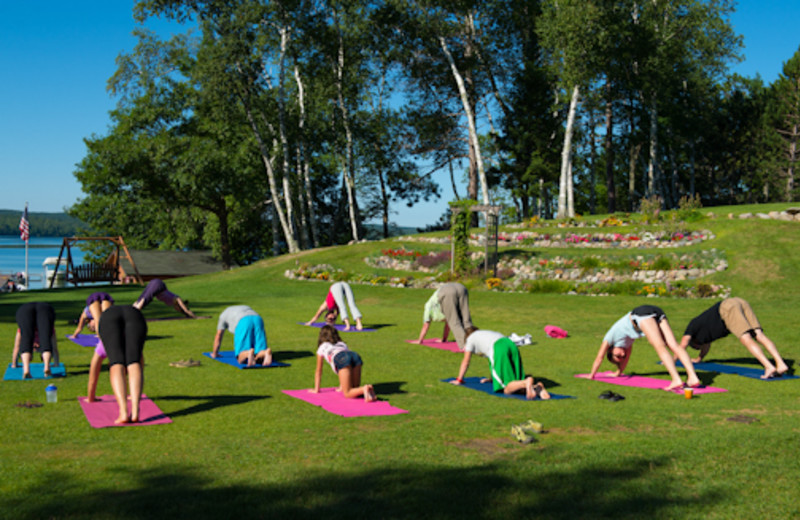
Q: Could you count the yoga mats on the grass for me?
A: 11